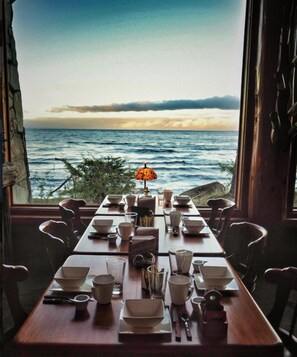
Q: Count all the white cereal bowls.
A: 7